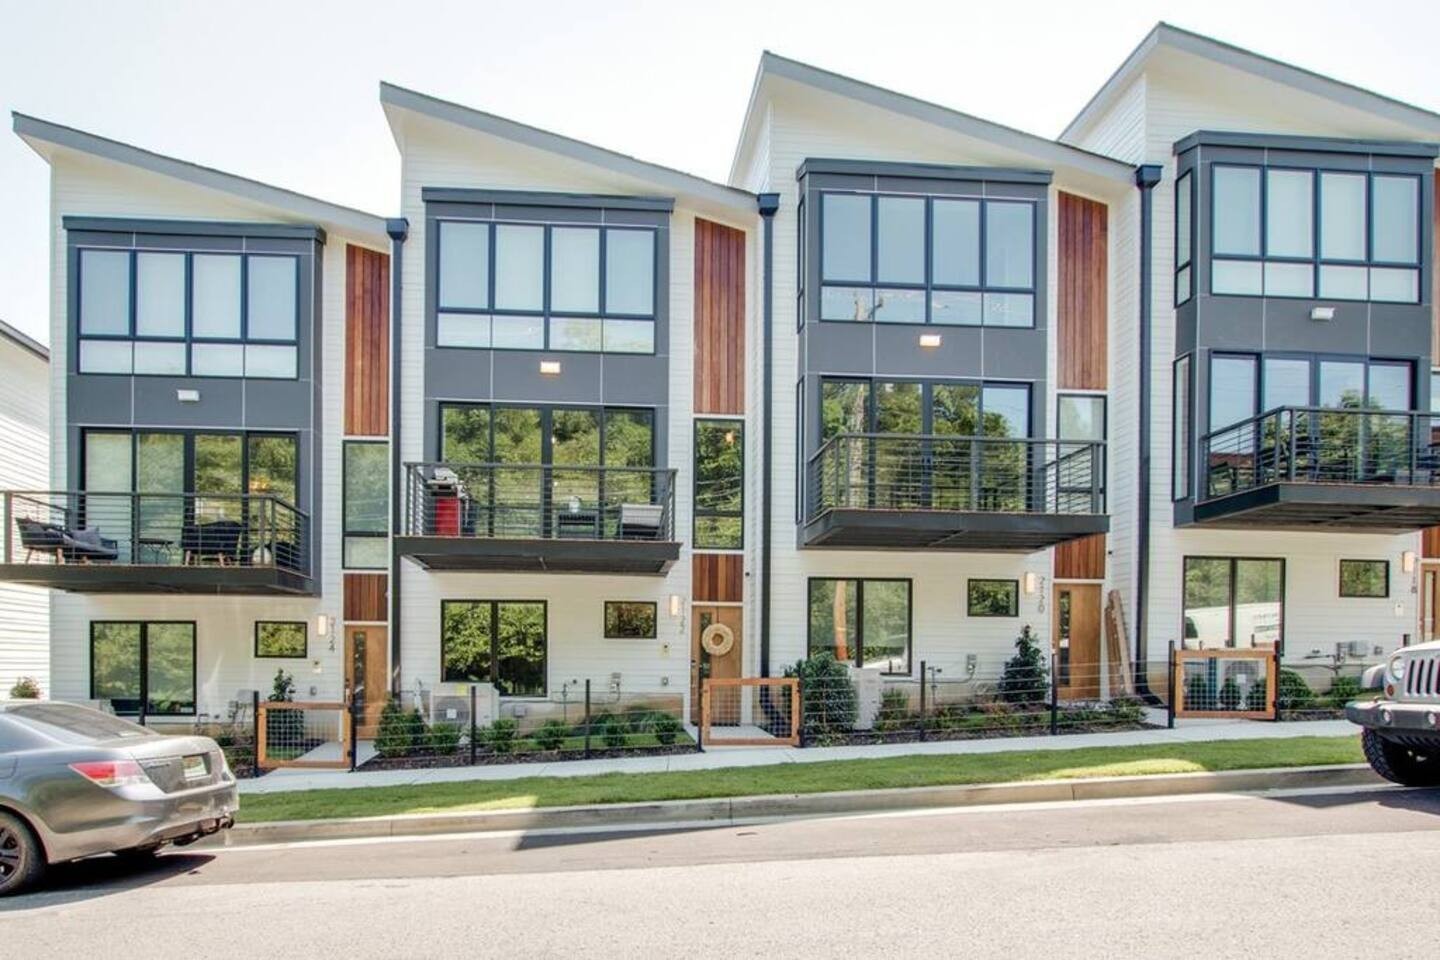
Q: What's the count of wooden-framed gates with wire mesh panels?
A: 3